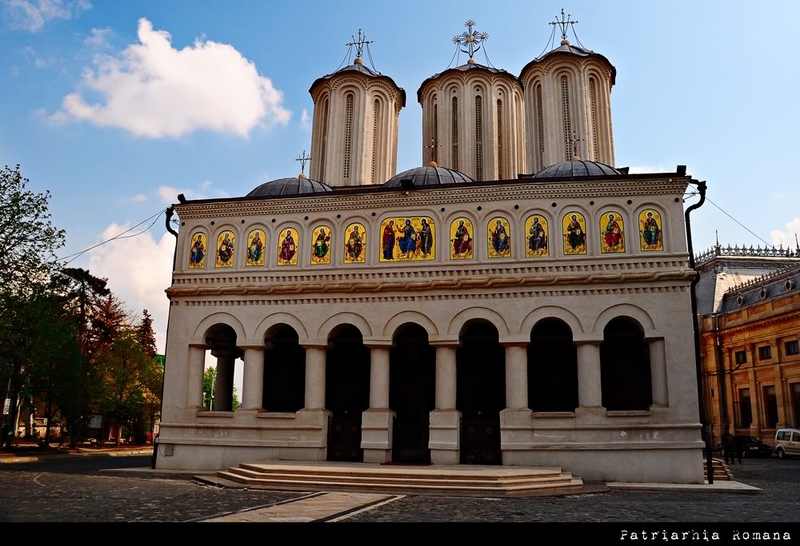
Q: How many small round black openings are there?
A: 14